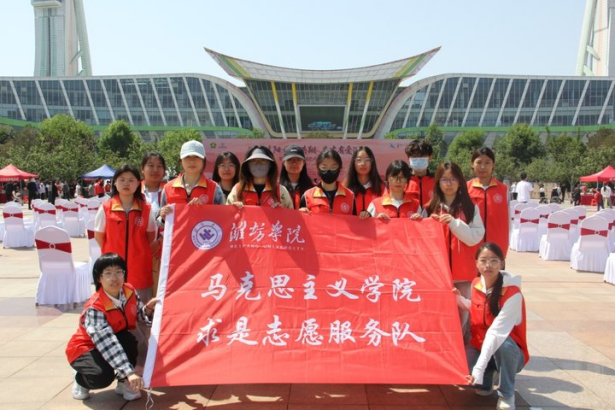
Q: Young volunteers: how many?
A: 14